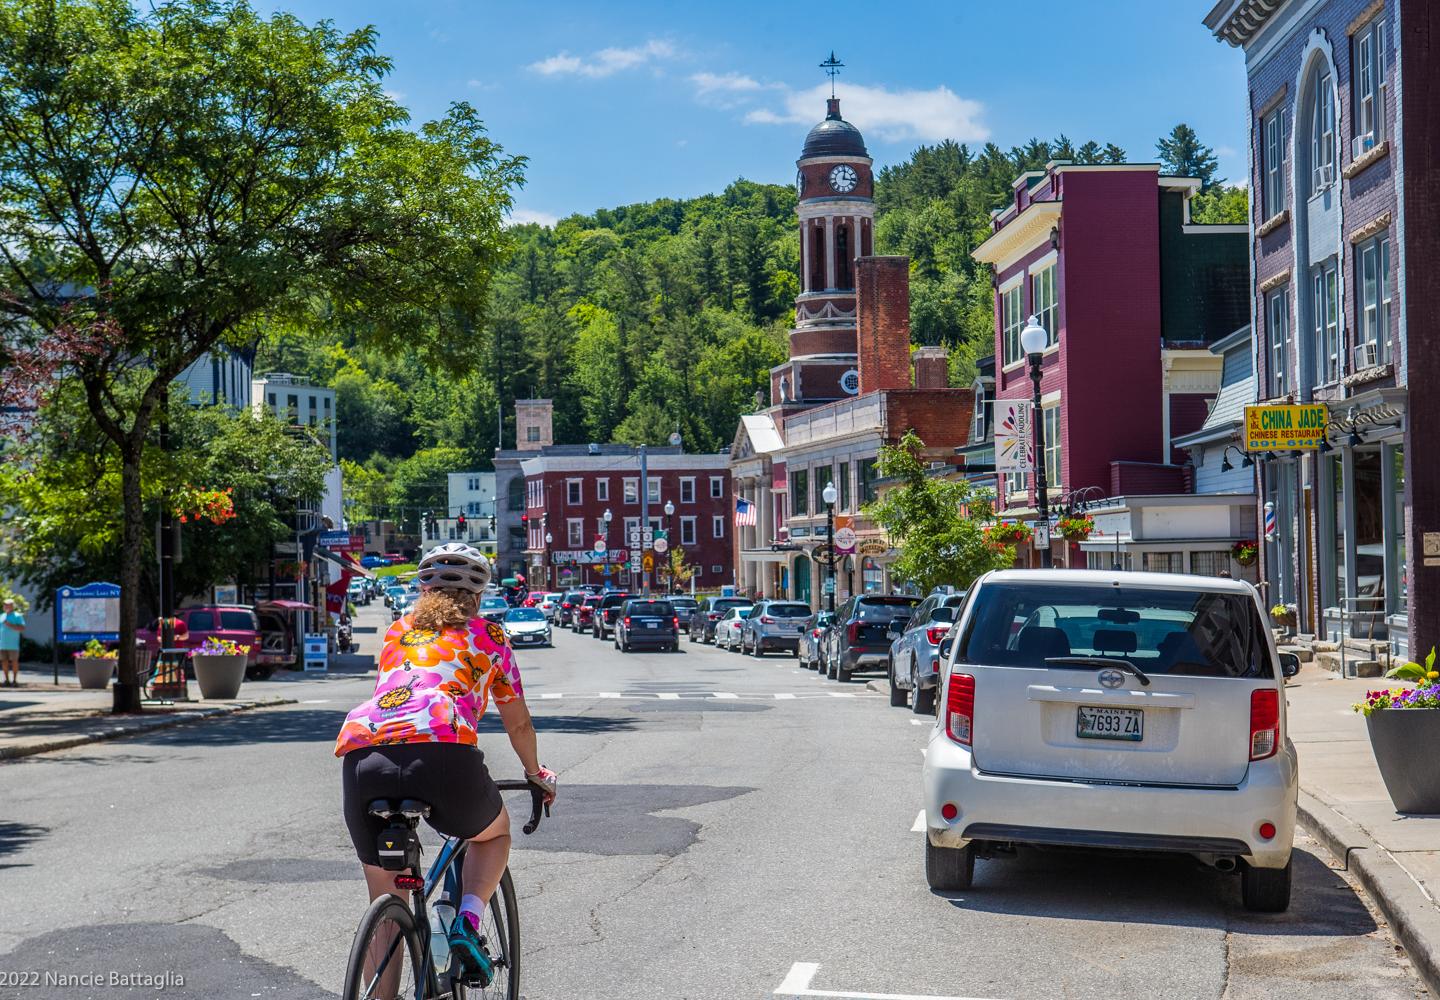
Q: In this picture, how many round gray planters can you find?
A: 3